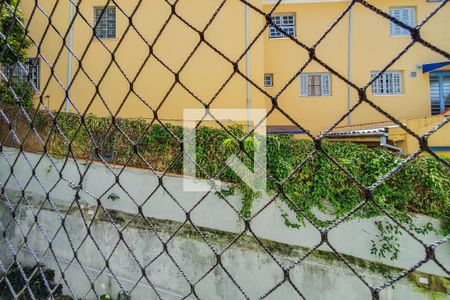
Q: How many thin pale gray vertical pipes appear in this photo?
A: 3